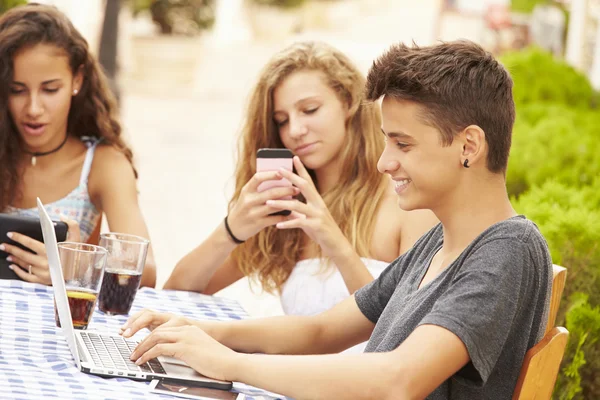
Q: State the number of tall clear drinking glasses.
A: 2